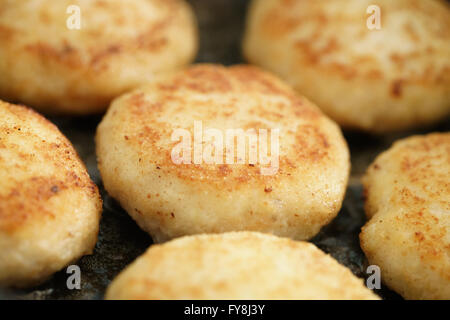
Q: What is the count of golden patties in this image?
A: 6